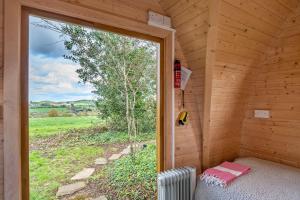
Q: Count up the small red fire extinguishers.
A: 1